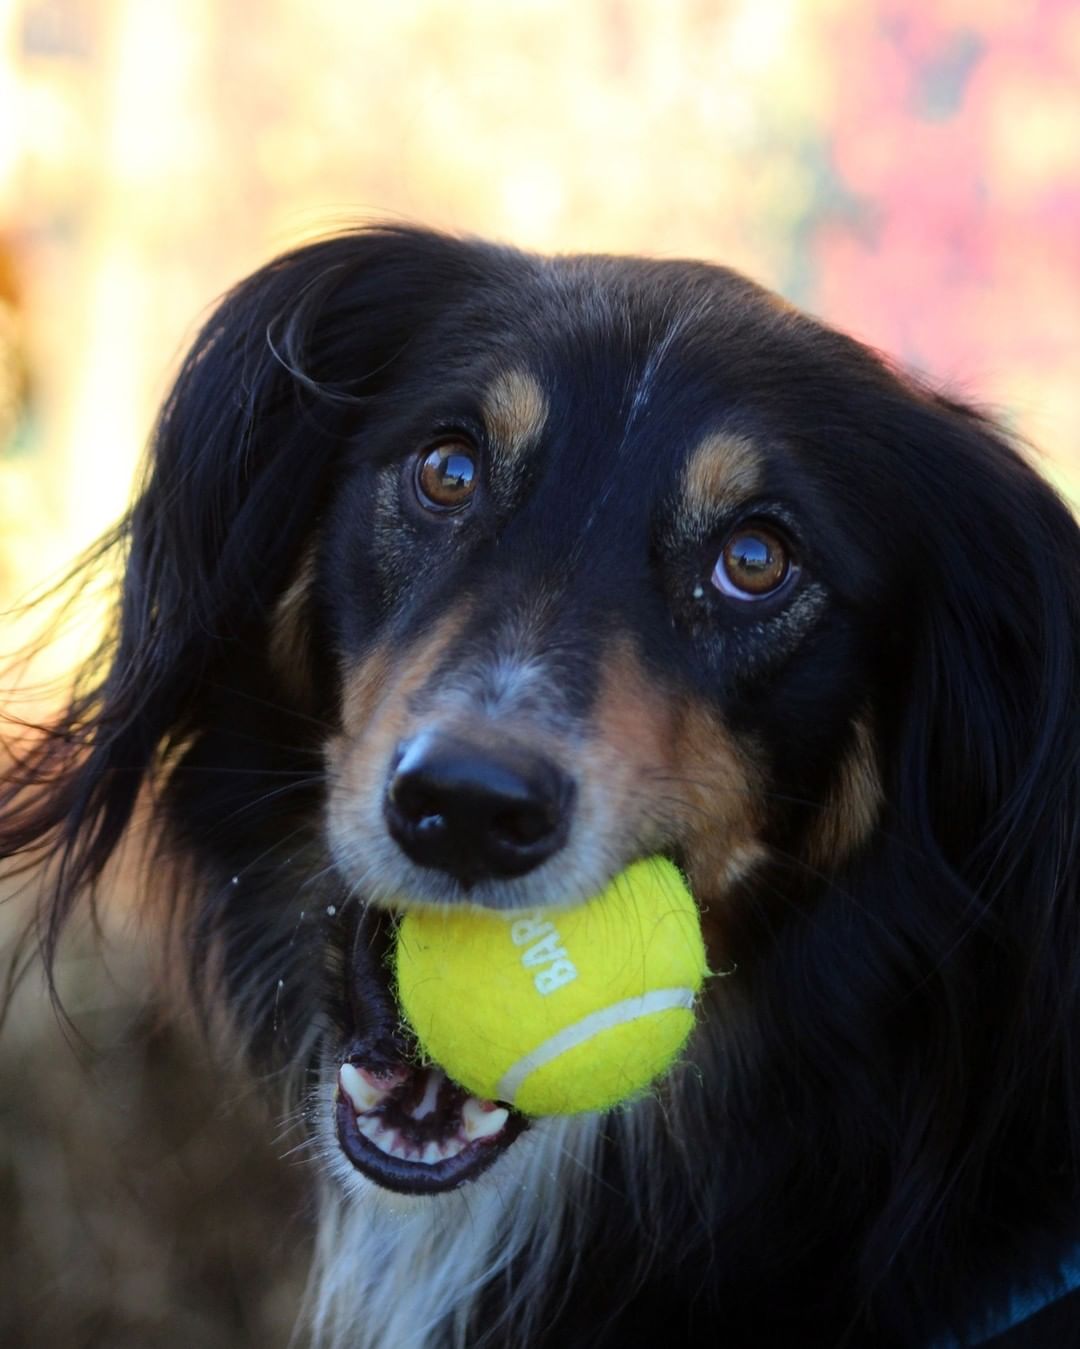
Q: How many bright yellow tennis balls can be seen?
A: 1